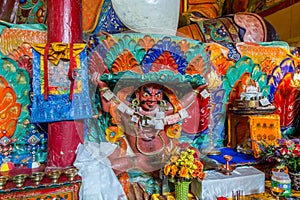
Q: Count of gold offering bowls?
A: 5